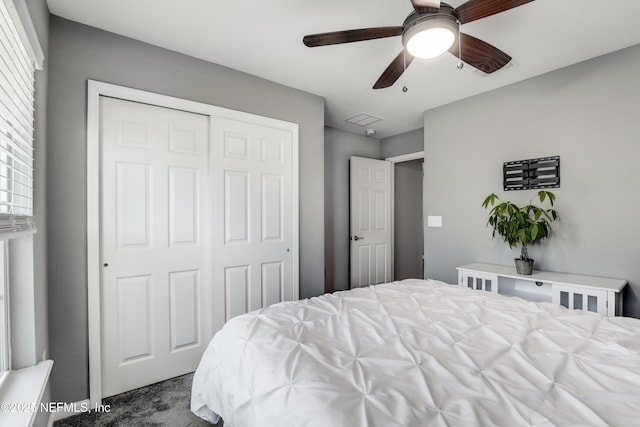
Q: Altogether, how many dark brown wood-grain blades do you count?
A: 5